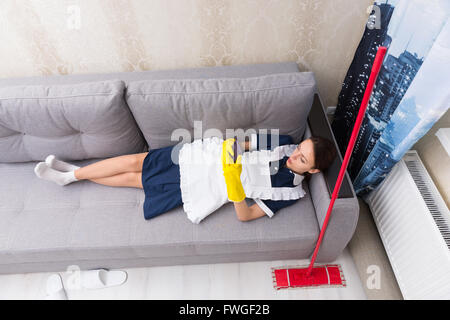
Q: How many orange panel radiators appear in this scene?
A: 0